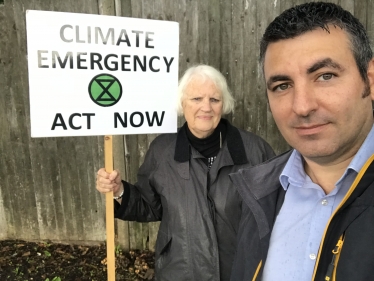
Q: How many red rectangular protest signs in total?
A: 0